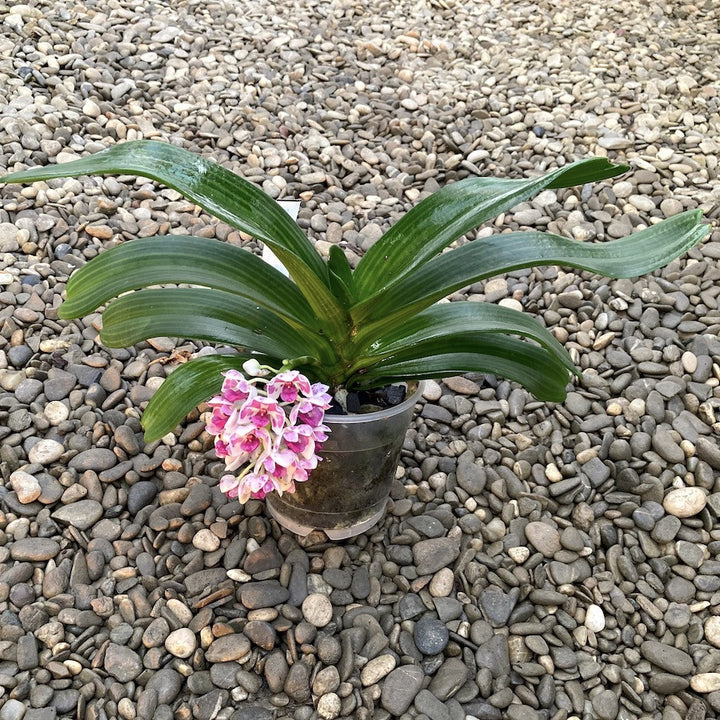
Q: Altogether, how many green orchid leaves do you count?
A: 9